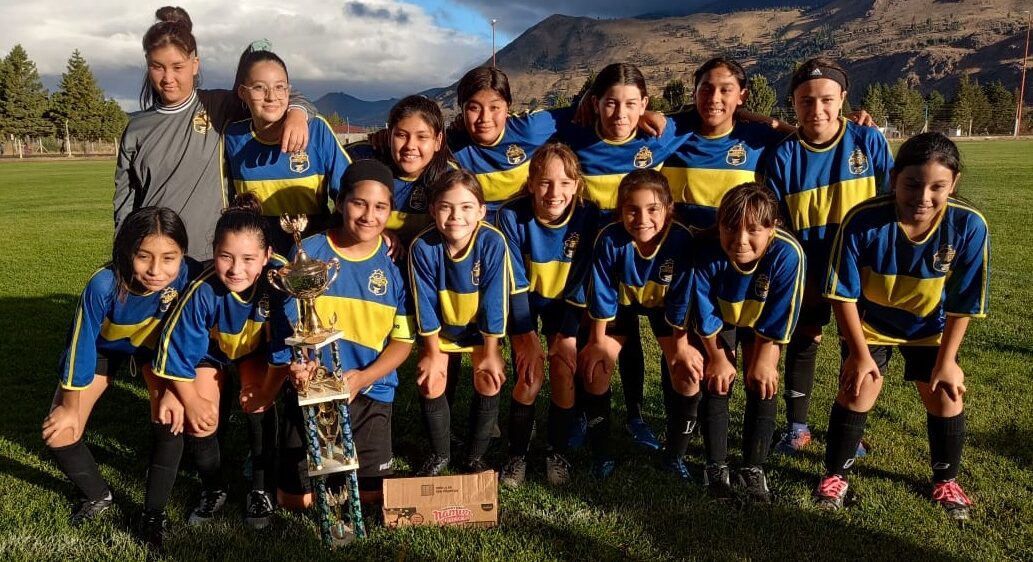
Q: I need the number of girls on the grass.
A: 15